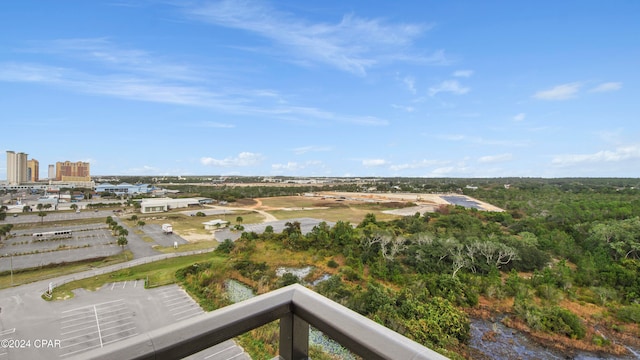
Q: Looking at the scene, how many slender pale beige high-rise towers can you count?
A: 2